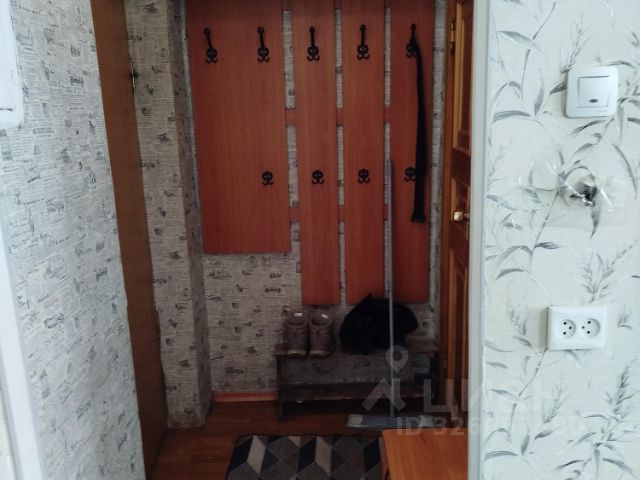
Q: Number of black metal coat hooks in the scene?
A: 9